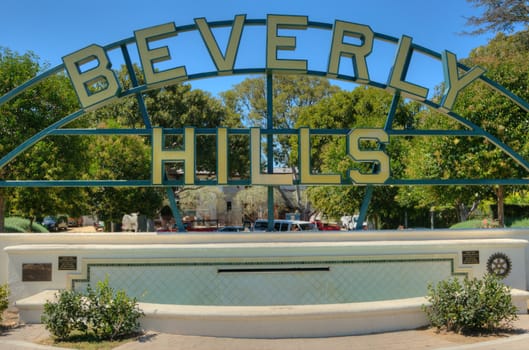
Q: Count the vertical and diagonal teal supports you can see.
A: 3